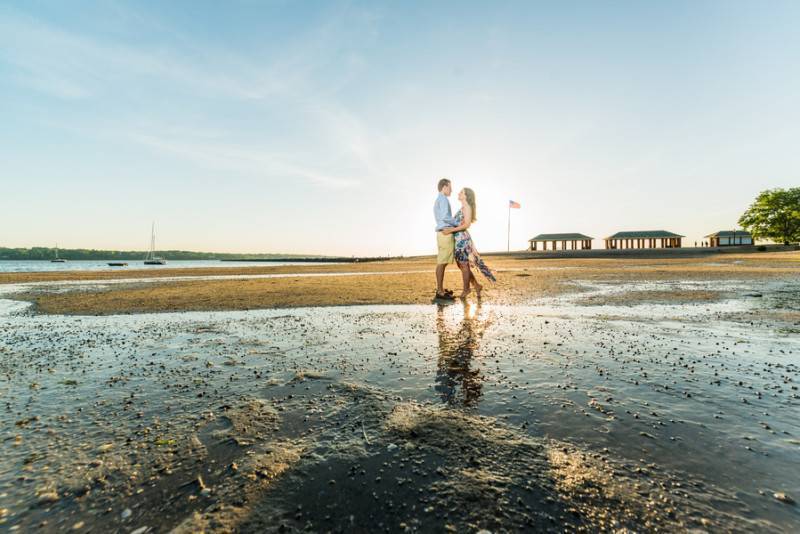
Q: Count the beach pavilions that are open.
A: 2